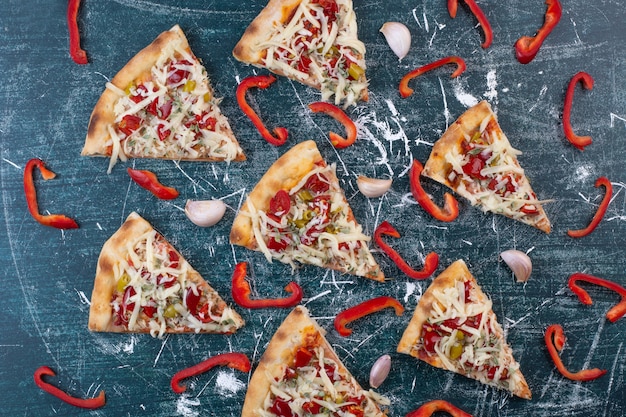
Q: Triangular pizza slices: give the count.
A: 7